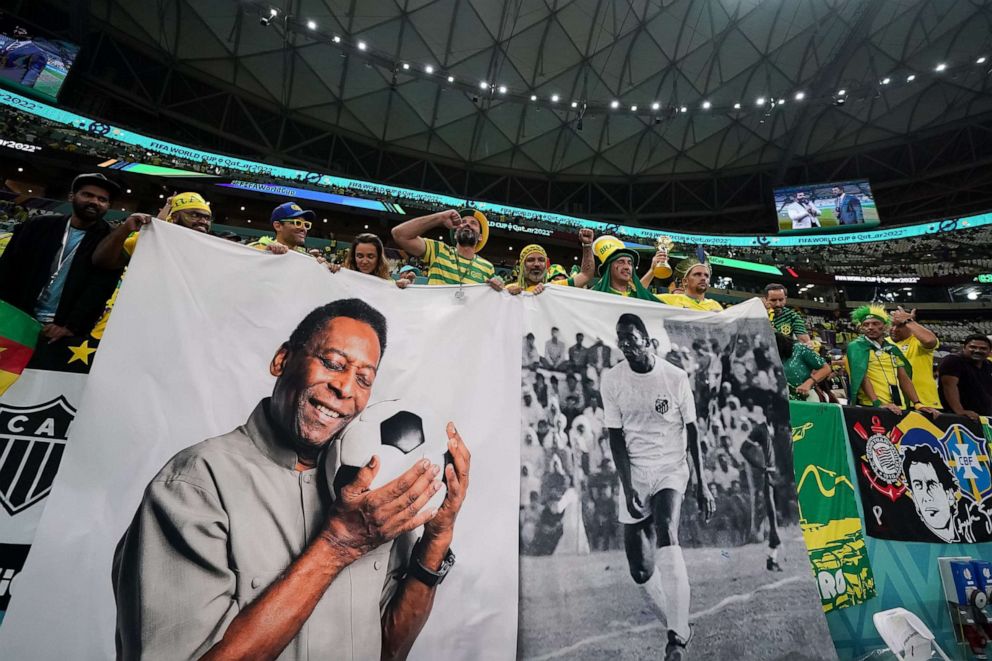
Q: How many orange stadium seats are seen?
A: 0